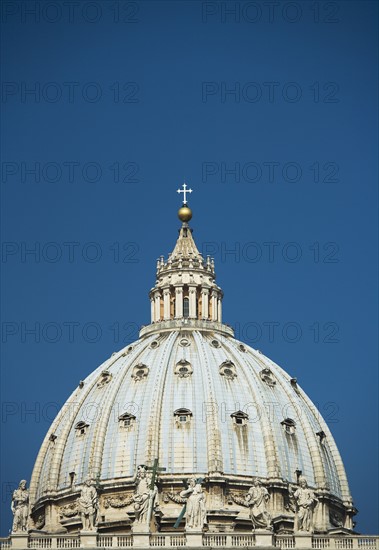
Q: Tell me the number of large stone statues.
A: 6